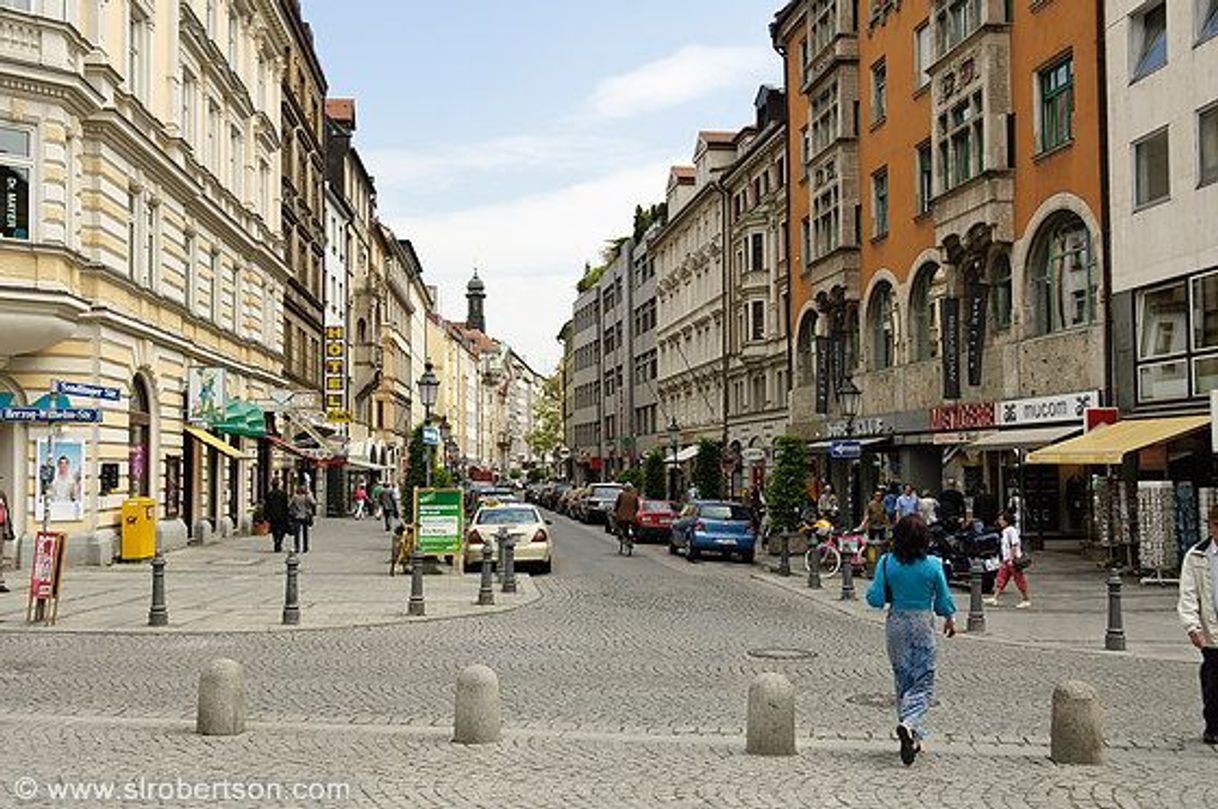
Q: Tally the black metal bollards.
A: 11